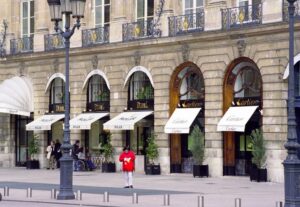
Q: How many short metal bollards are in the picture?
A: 10